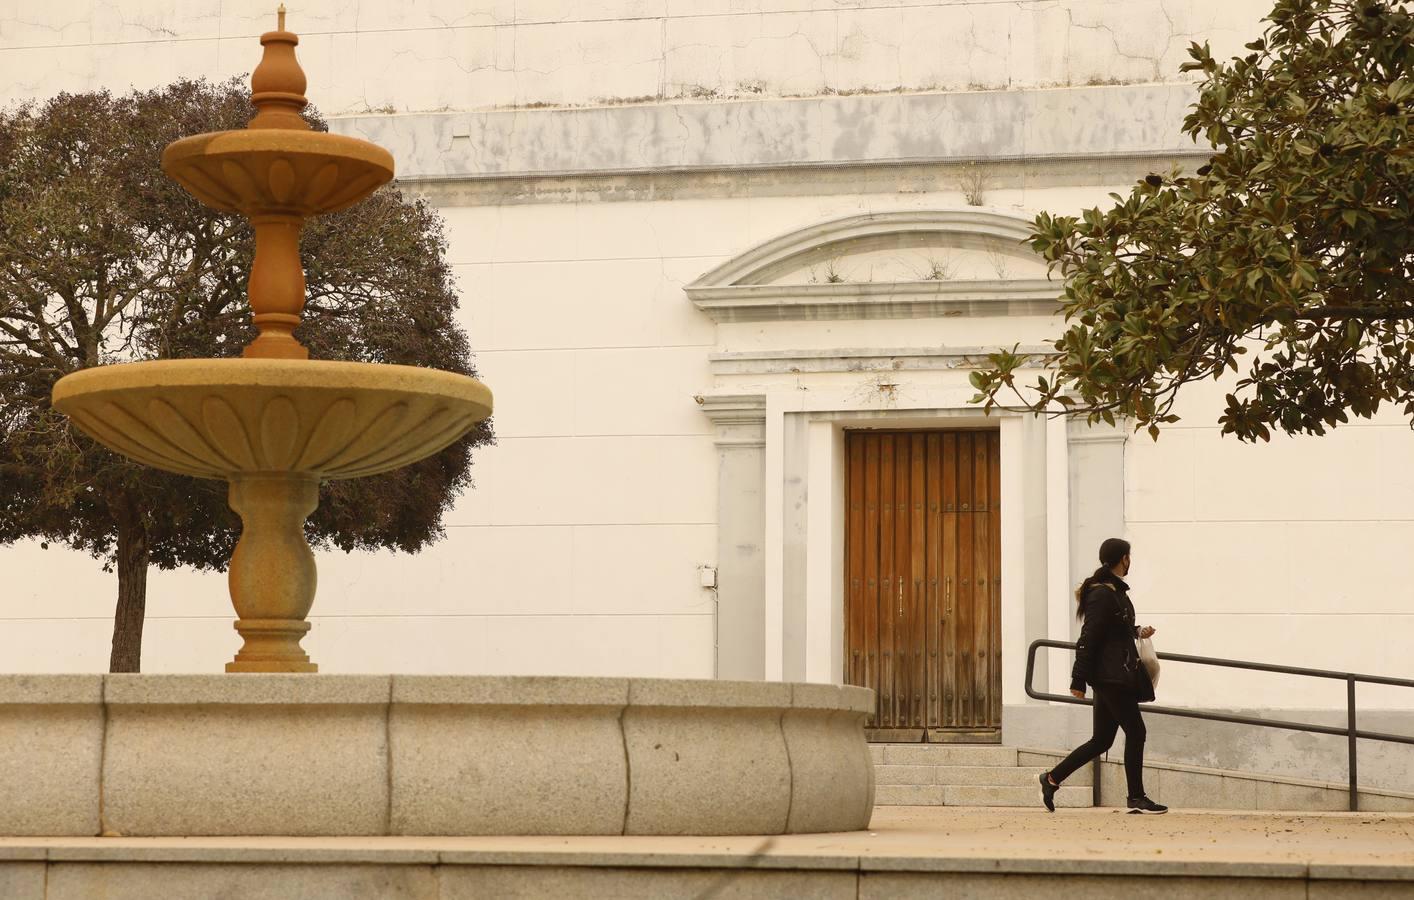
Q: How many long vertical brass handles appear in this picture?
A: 2